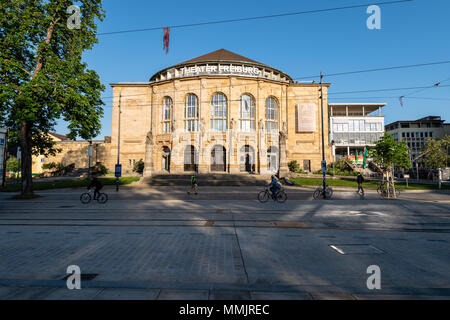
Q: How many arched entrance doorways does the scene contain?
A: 5